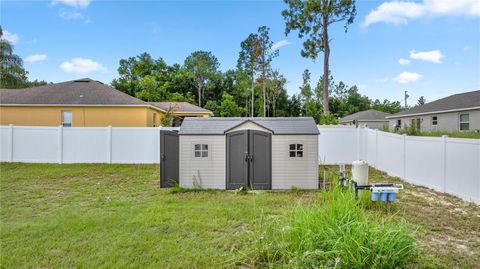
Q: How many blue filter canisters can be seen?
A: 3